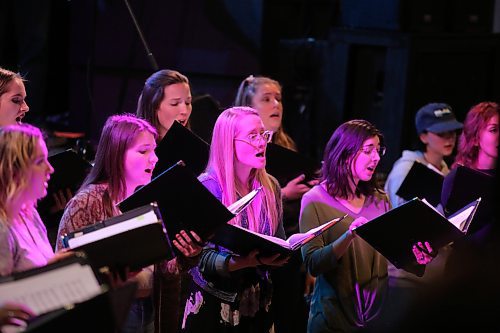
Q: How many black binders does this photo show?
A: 10